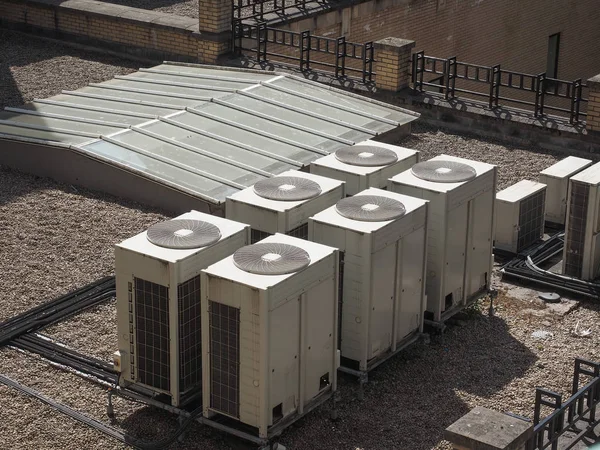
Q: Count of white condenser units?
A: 9